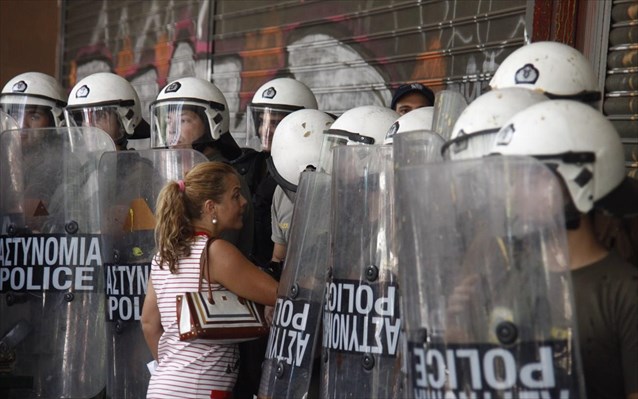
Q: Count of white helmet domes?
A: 10